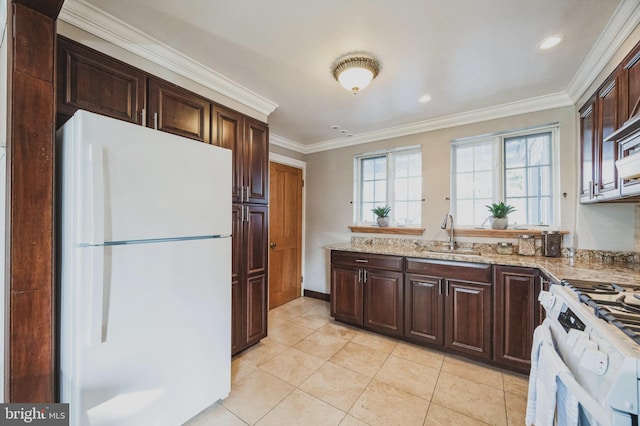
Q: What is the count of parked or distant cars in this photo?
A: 0